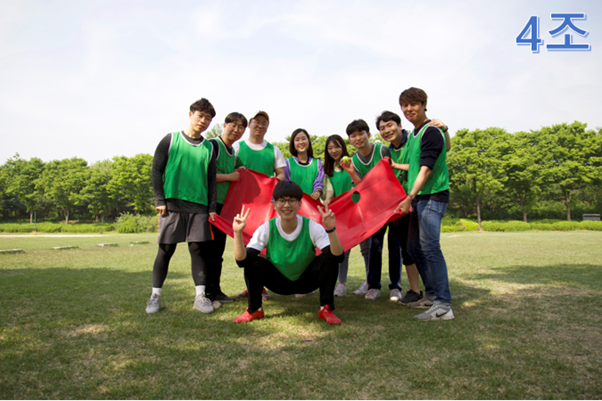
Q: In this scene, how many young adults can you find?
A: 9